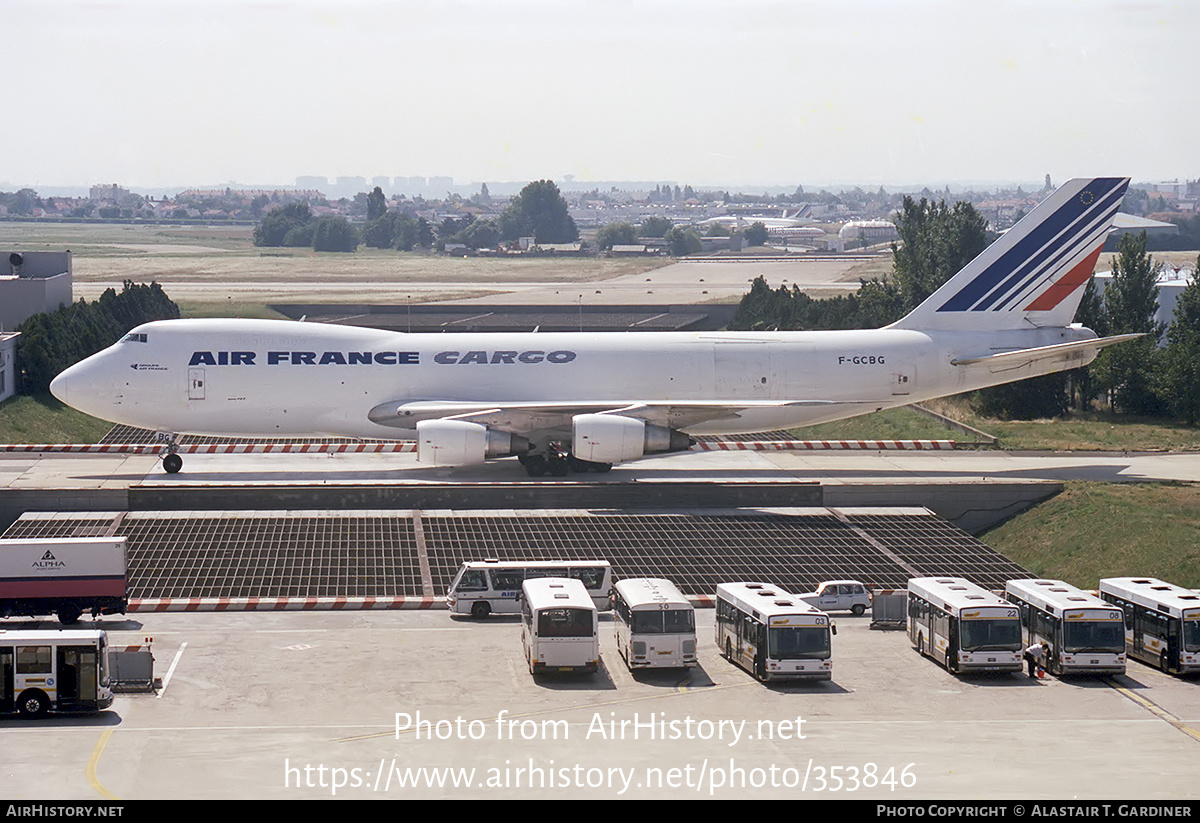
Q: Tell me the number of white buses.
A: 8